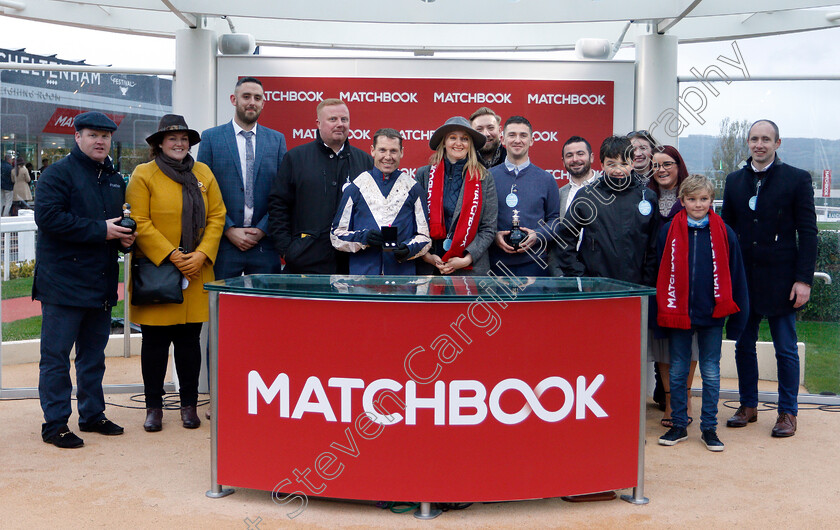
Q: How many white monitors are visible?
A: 2